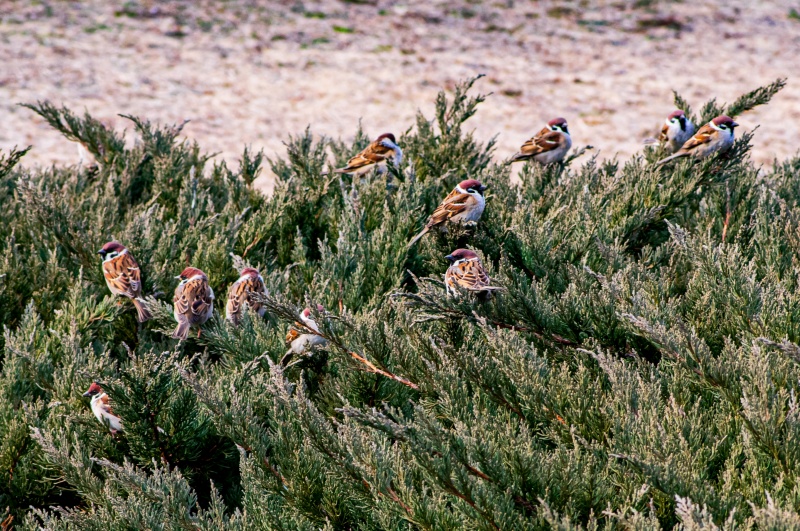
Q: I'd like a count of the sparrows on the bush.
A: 11